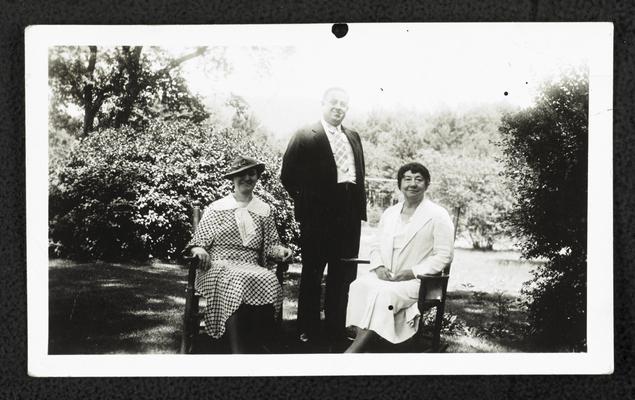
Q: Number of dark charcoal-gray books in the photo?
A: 0